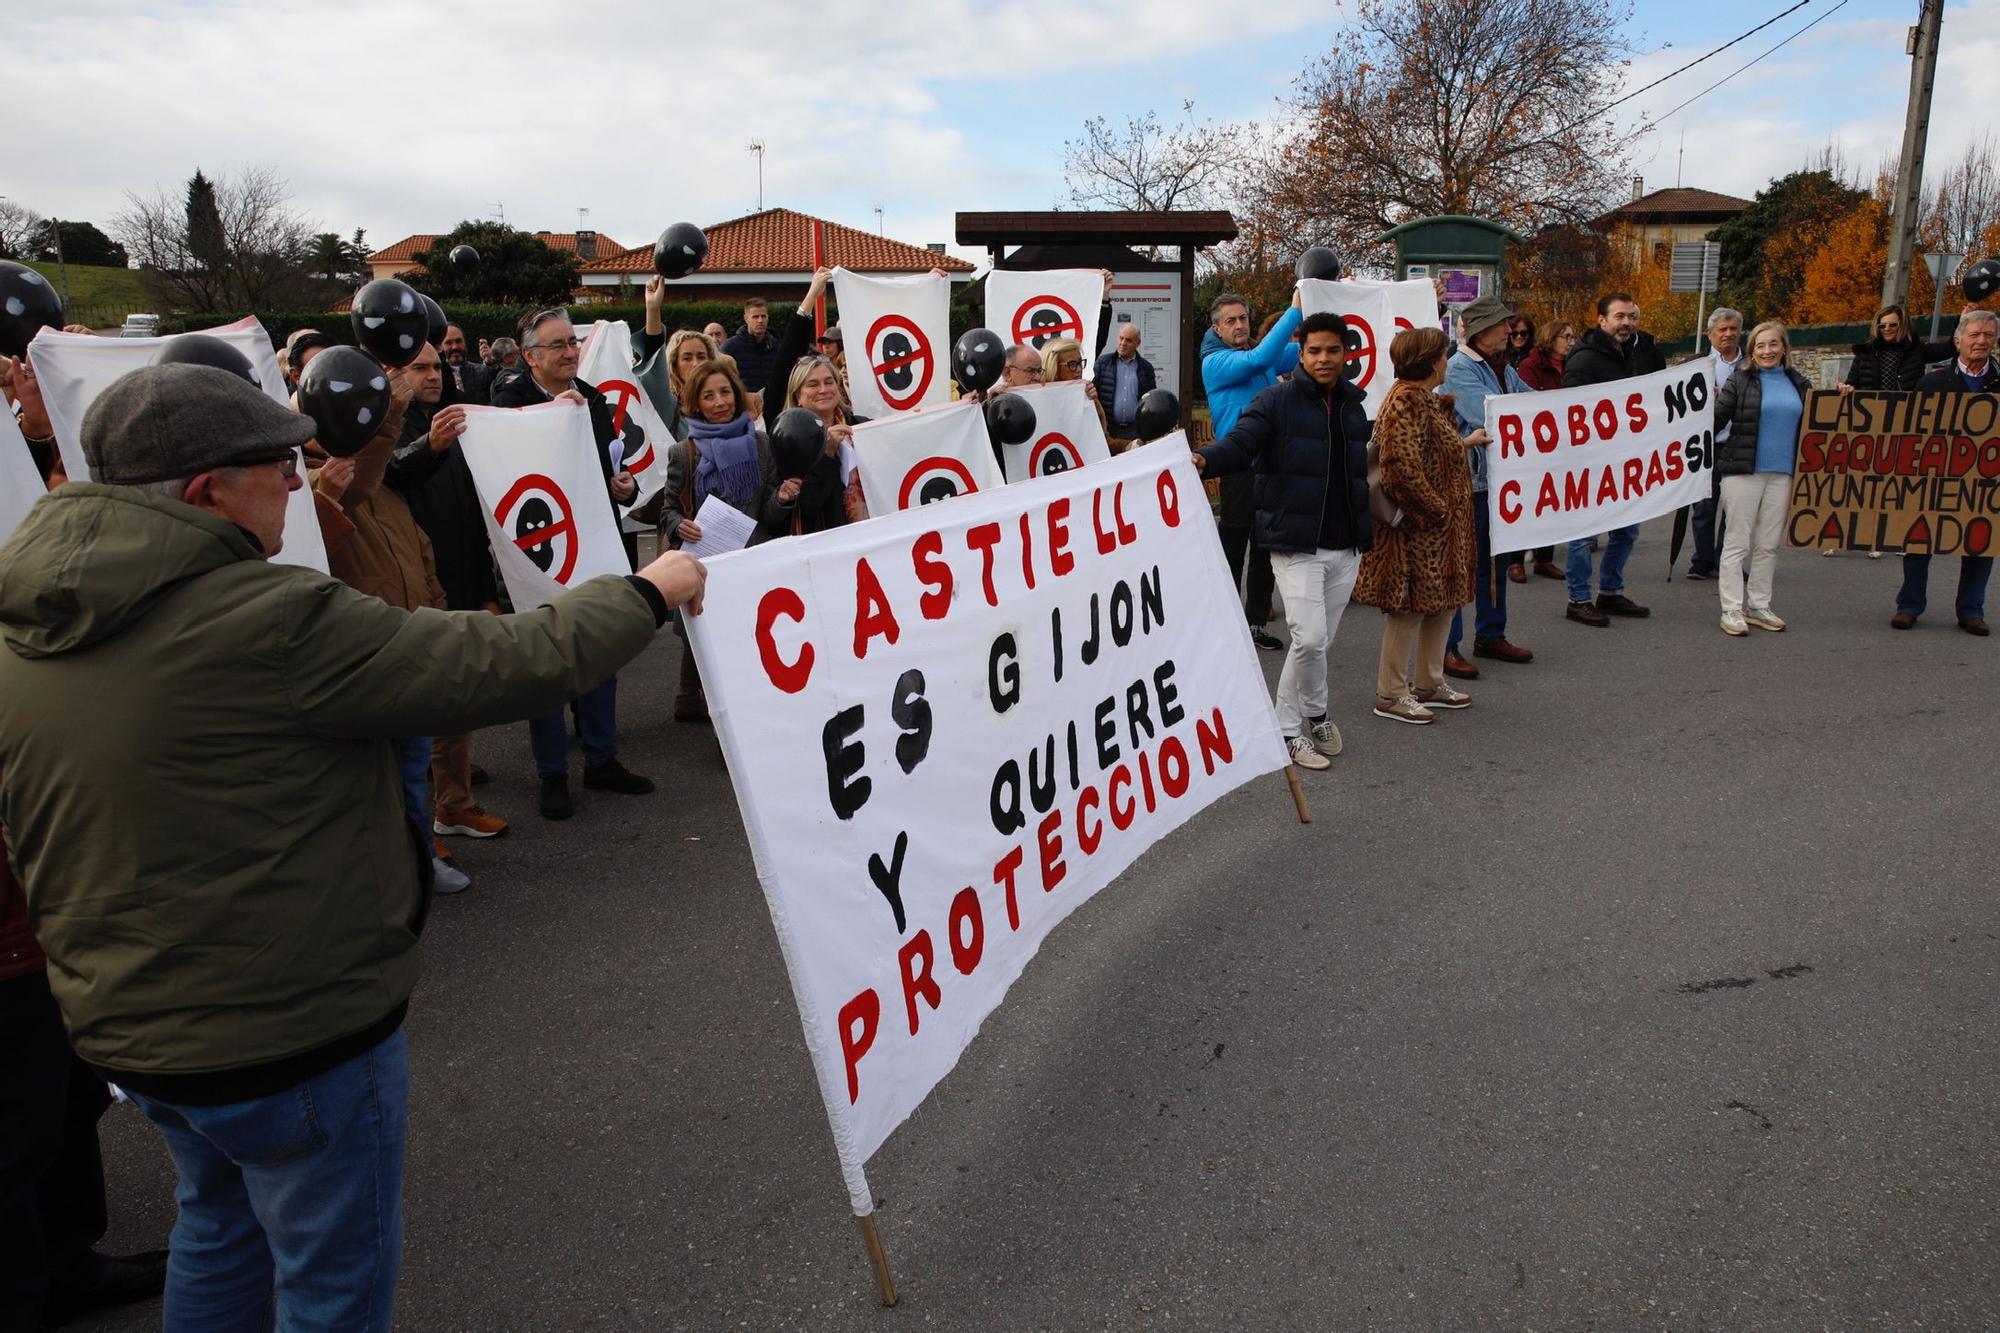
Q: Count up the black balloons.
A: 13